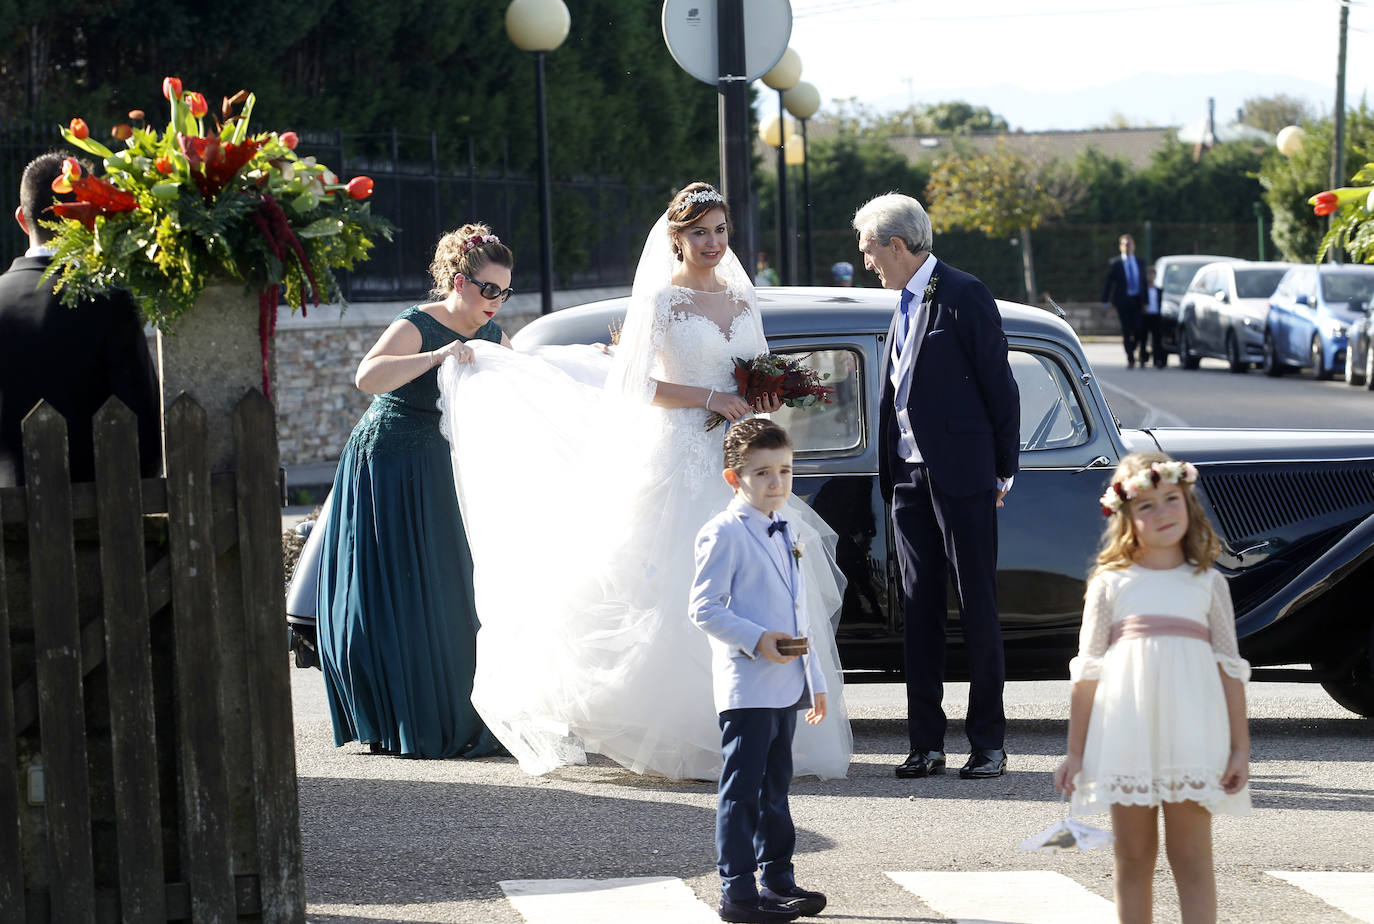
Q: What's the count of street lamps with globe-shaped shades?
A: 6